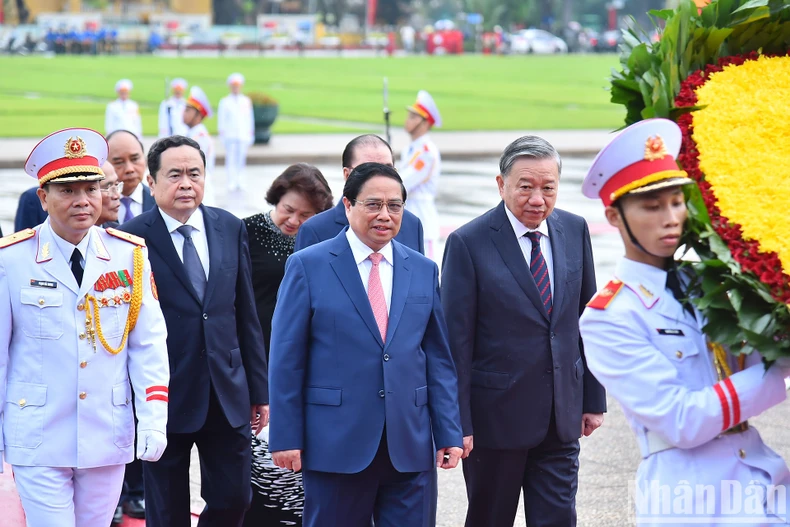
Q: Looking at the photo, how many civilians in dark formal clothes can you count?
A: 7